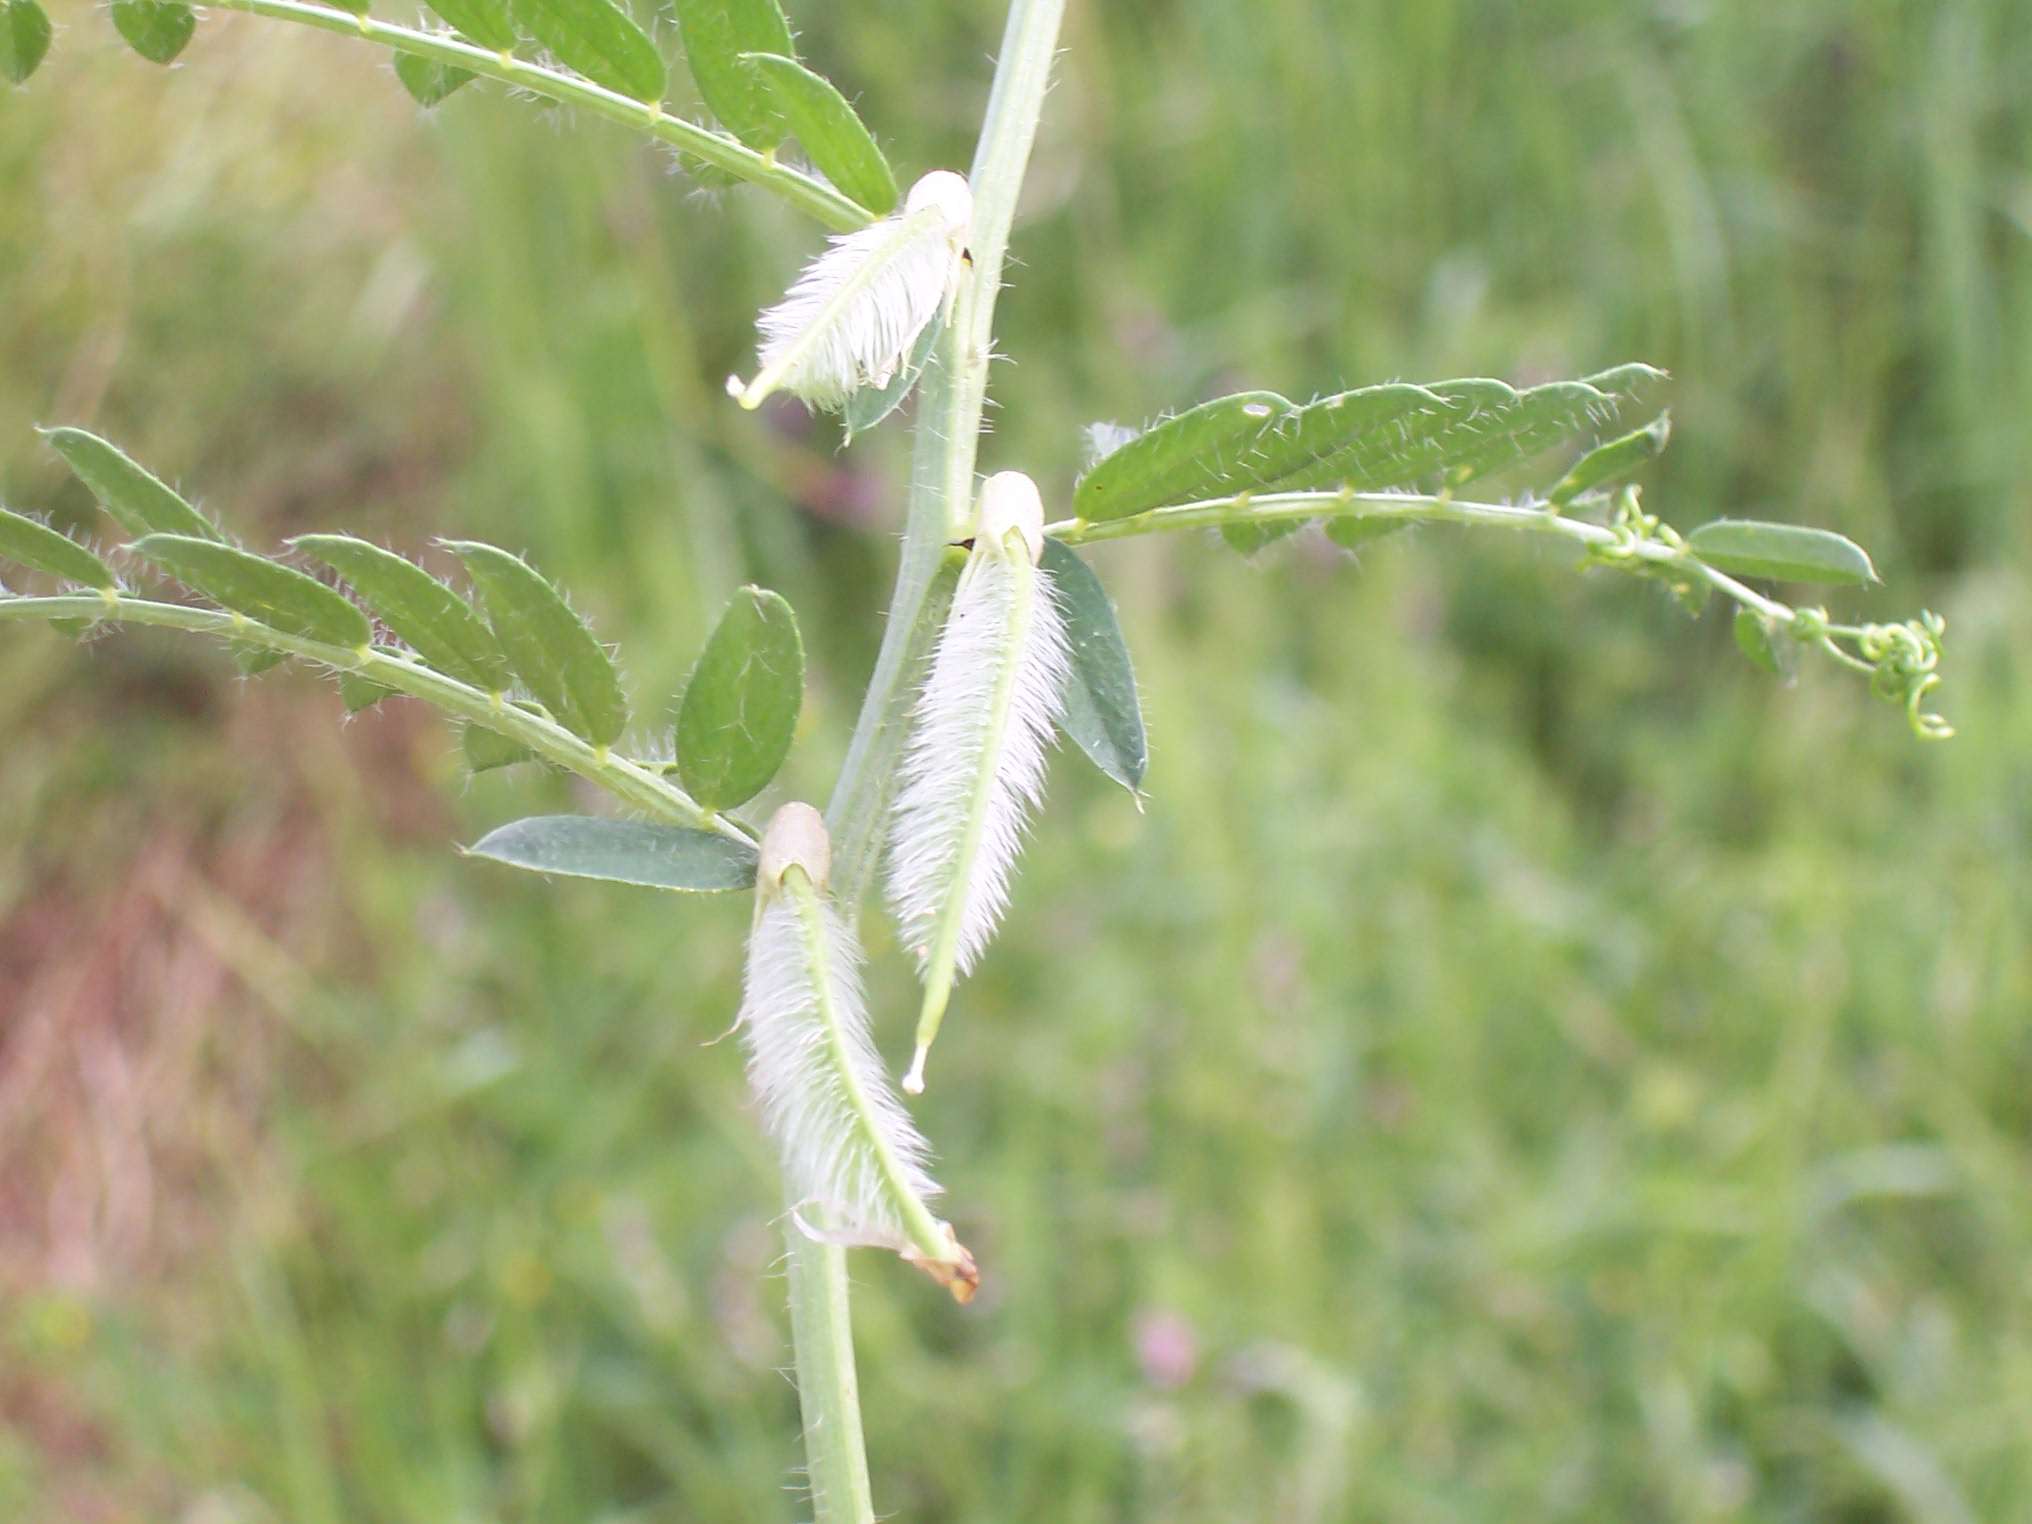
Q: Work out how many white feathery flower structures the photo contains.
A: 3